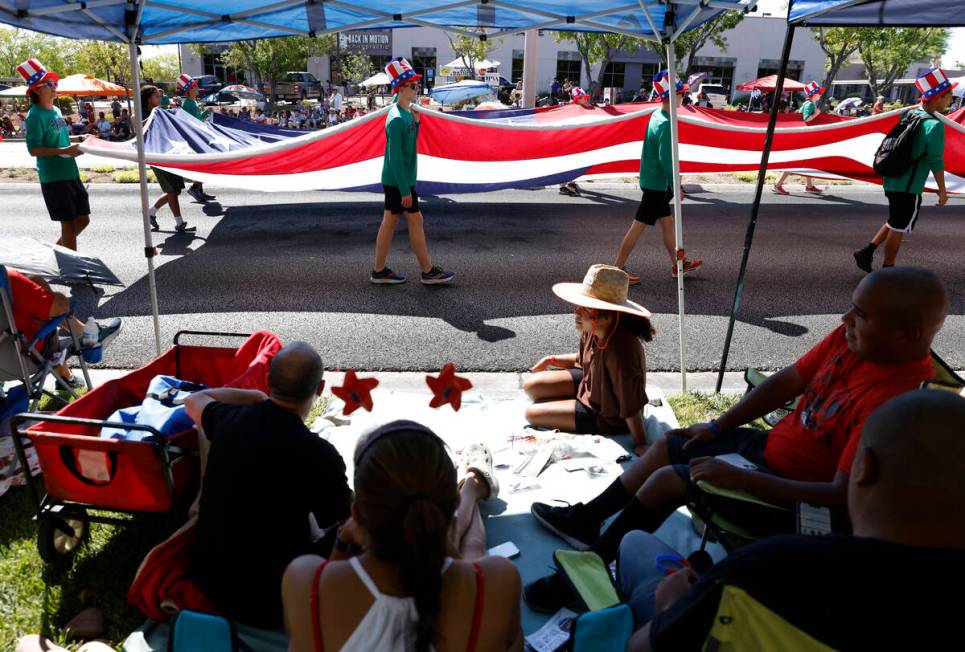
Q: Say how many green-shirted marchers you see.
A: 6